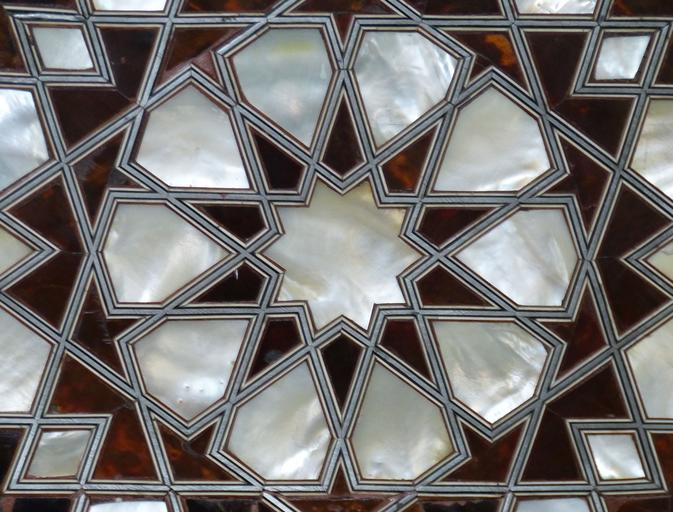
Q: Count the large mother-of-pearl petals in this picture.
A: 10